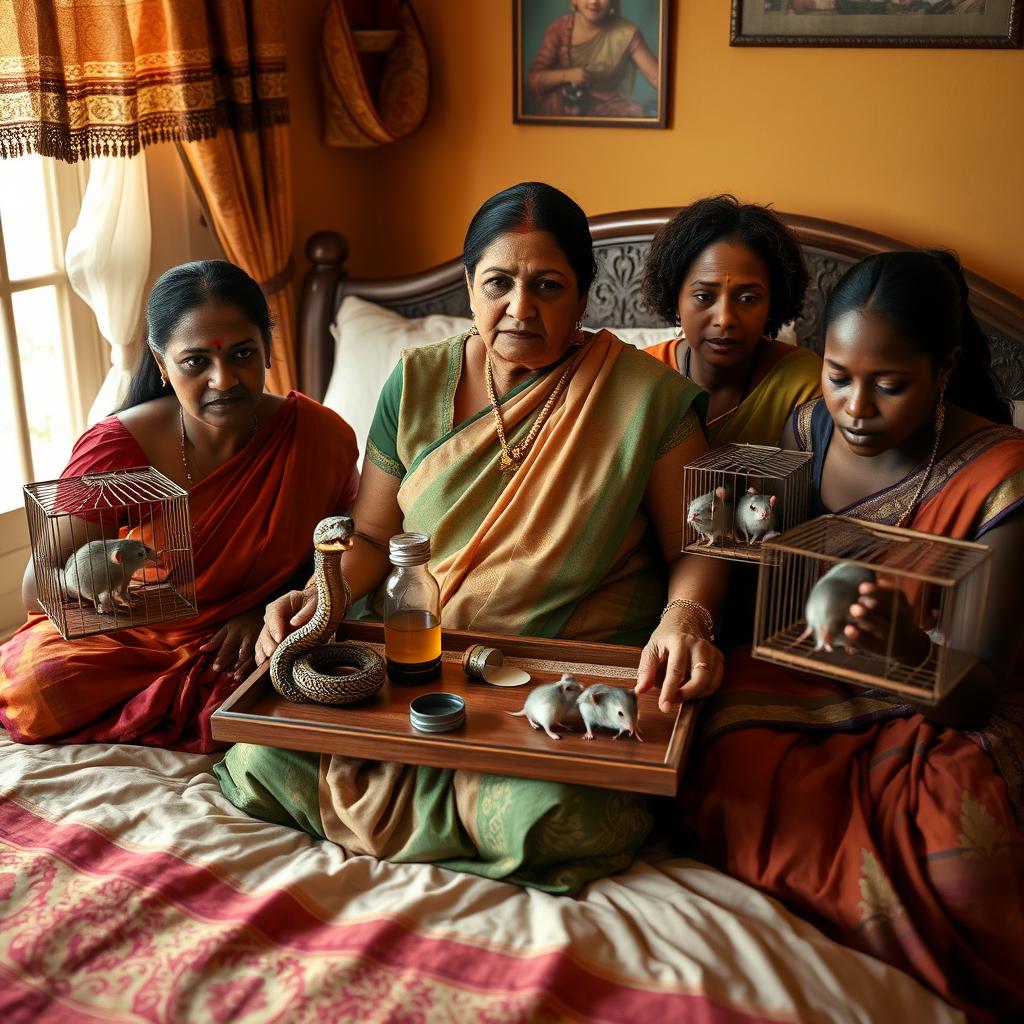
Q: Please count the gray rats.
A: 6